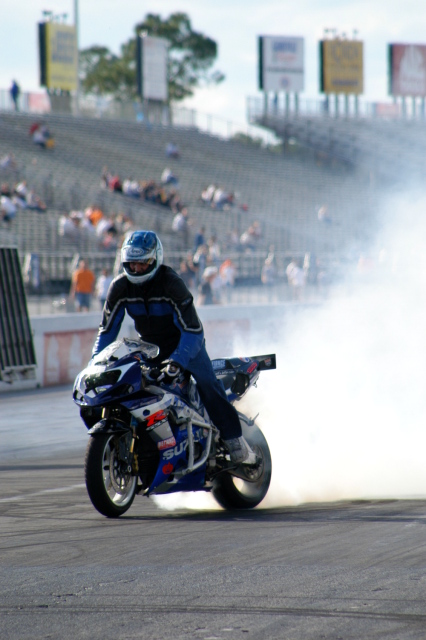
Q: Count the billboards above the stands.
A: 5